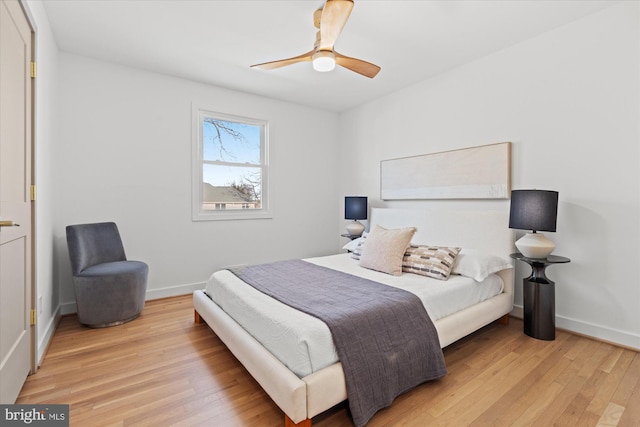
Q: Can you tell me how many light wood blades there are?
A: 3